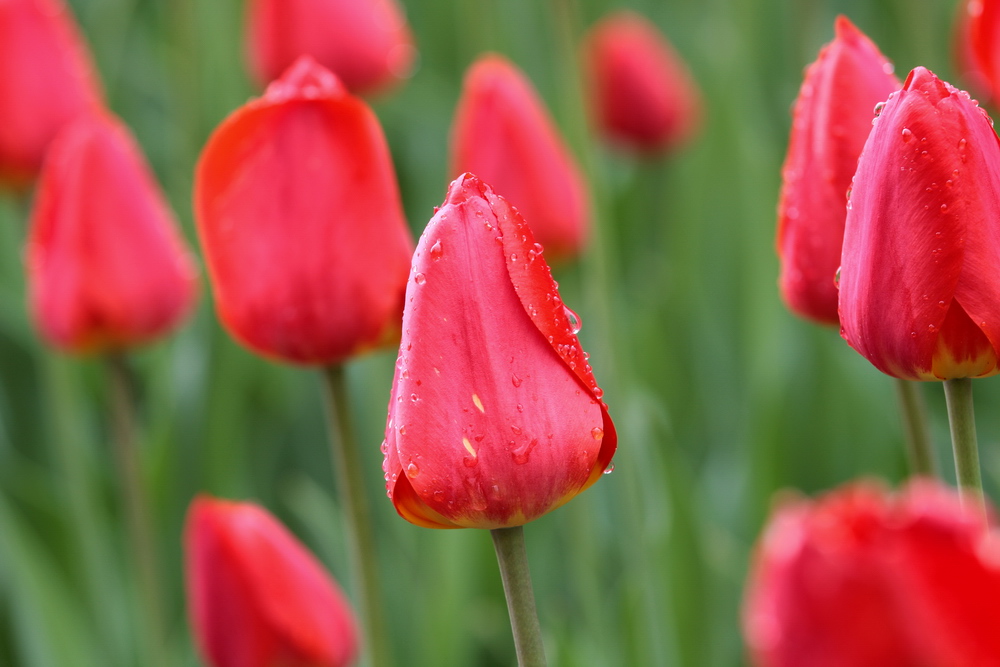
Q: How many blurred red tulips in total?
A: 10